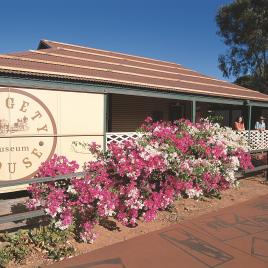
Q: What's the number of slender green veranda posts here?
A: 3